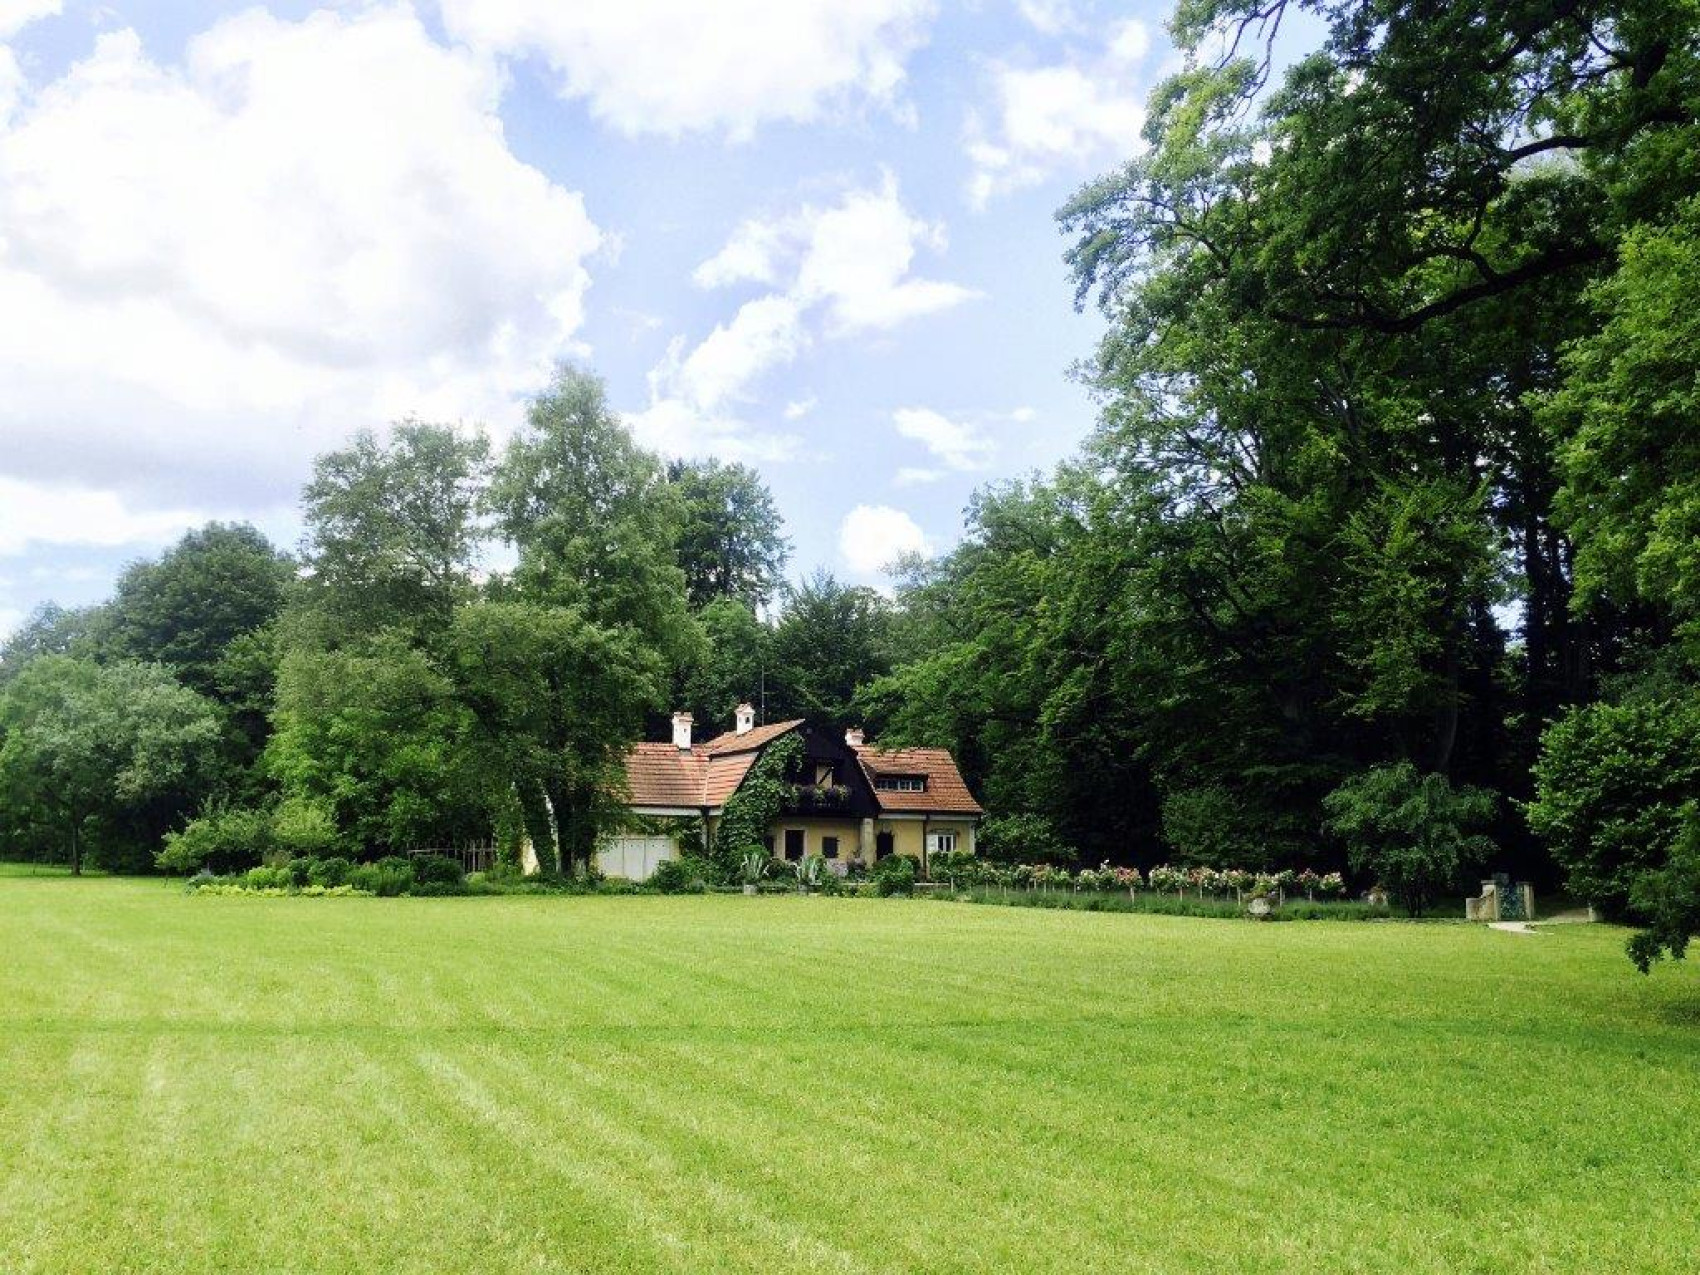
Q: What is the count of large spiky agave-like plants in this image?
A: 2